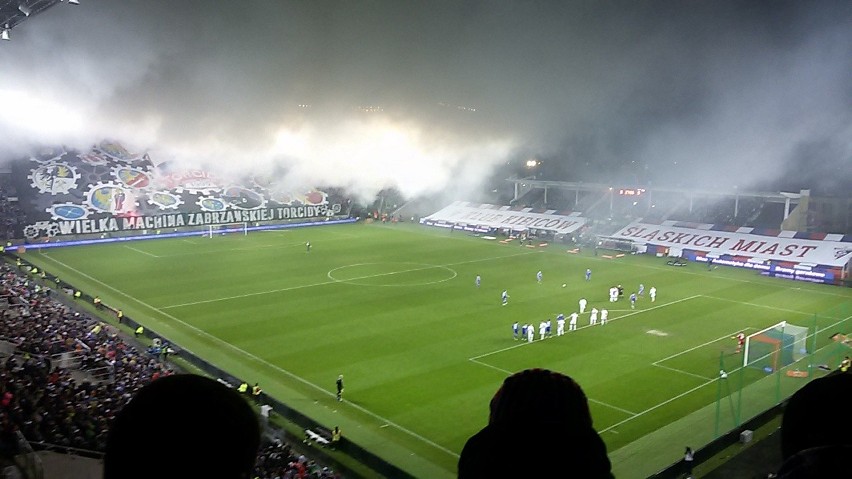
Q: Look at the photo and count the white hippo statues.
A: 0